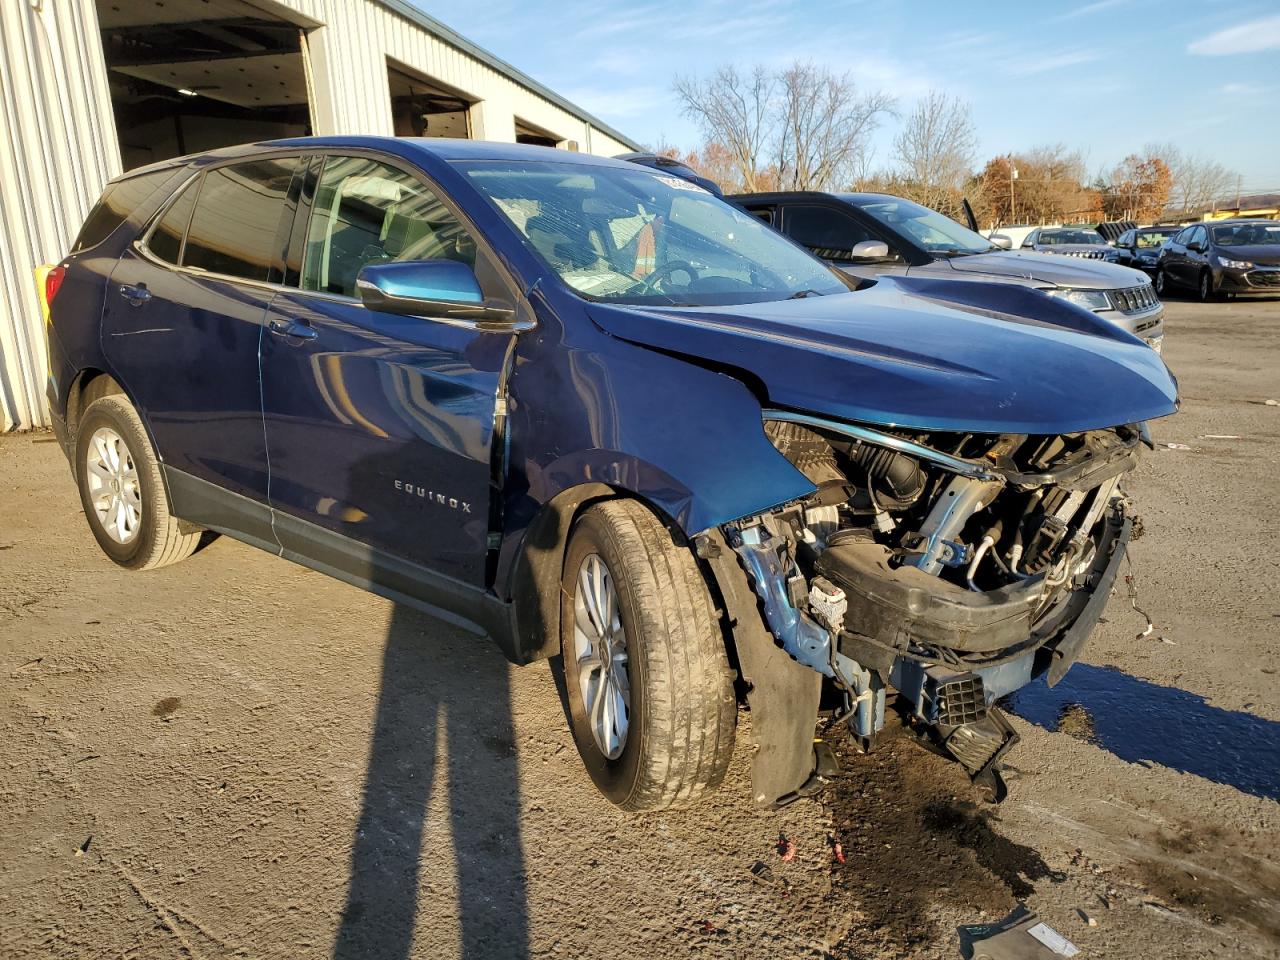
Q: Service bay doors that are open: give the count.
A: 3